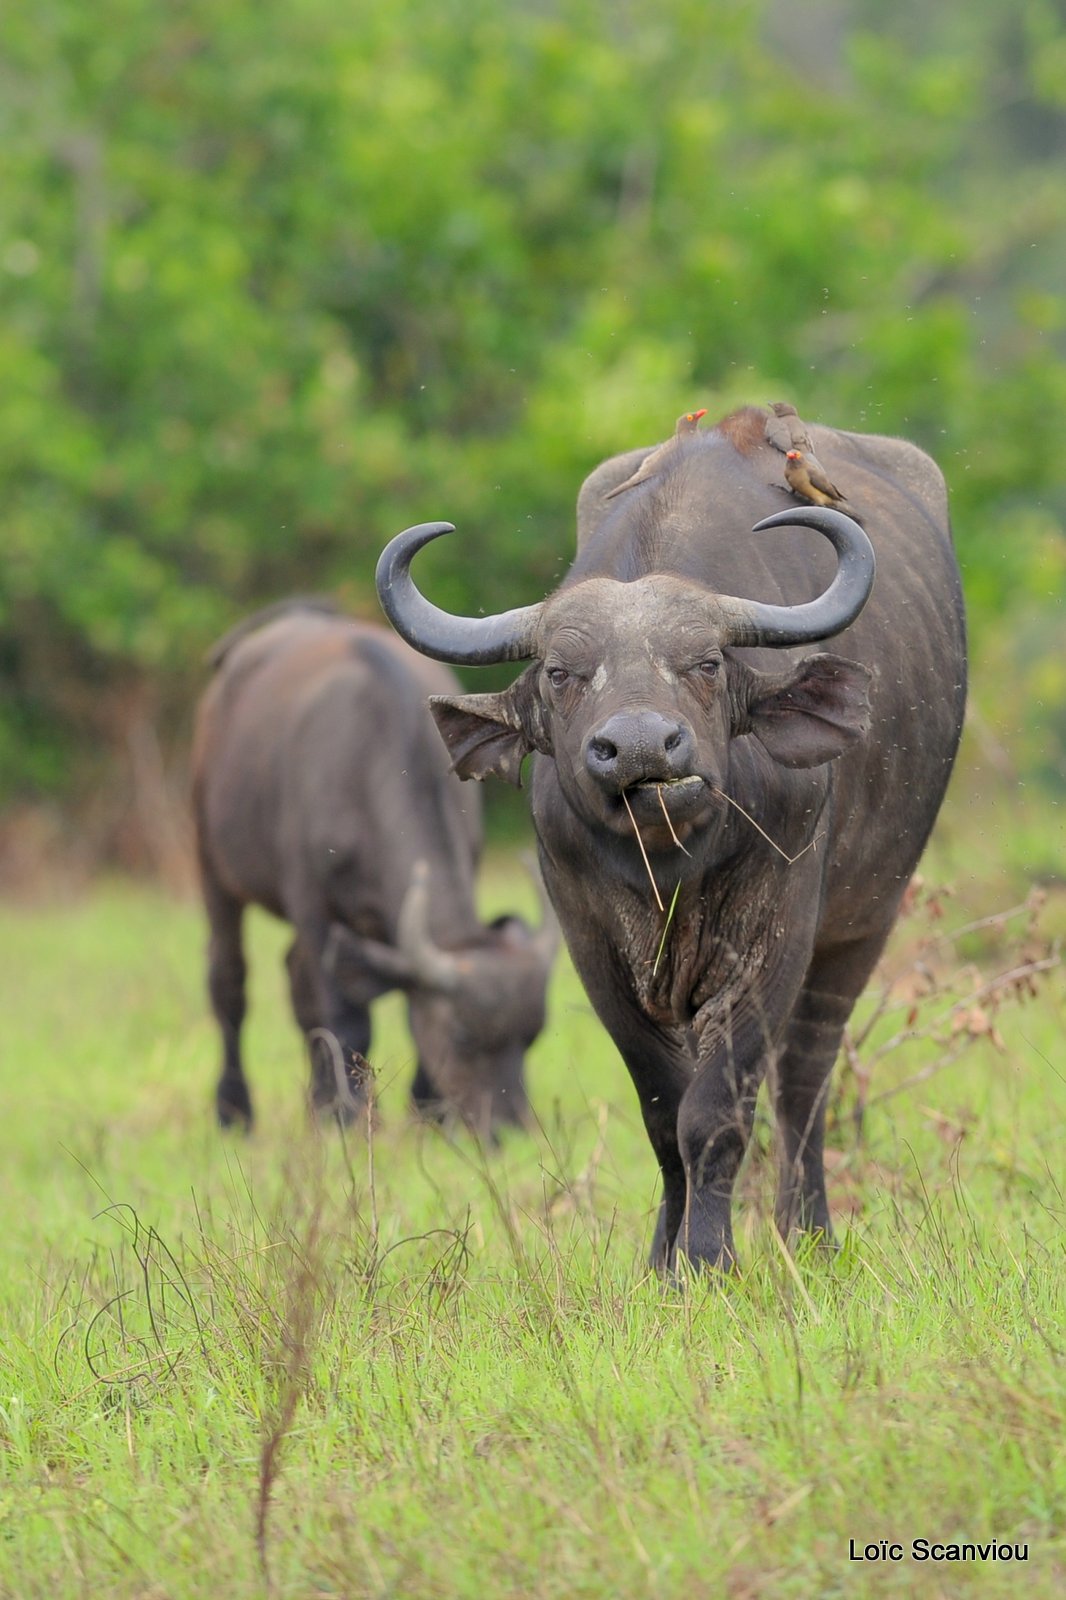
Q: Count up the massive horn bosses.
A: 0